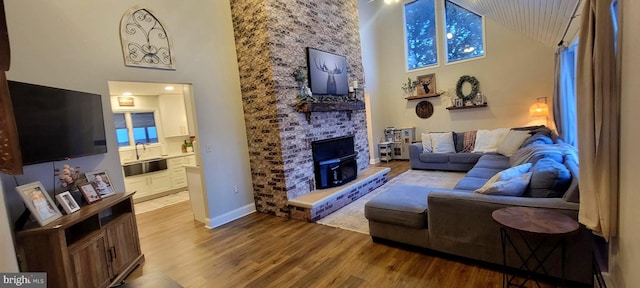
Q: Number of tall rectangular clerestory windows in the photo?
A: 2